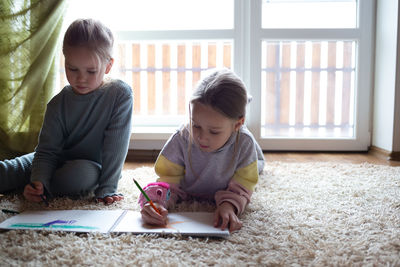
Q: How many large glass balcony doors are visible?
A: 2